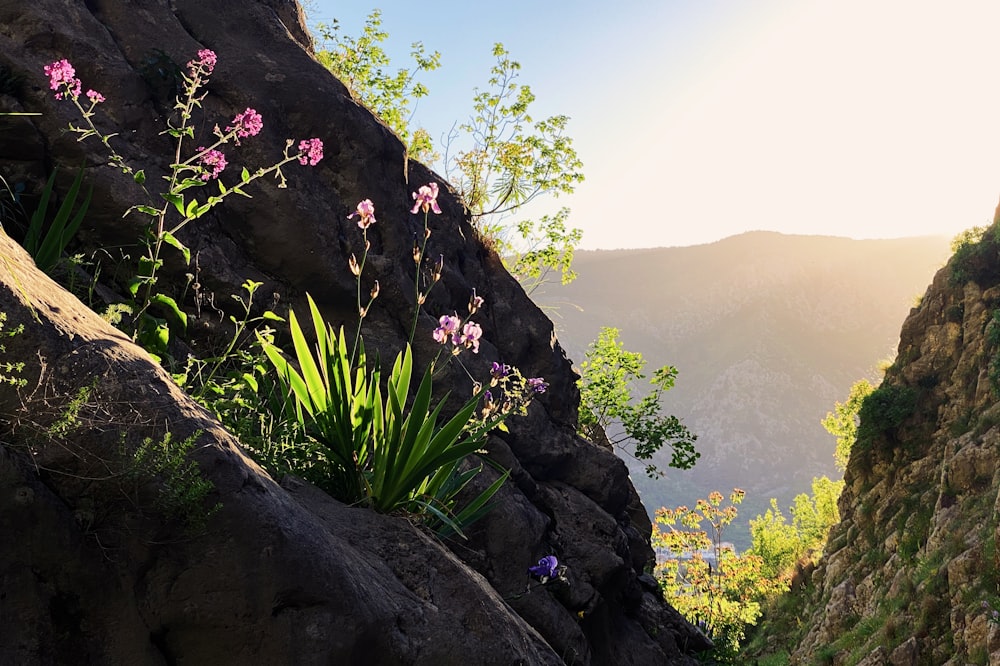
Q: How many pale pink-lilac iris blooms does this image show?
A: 4